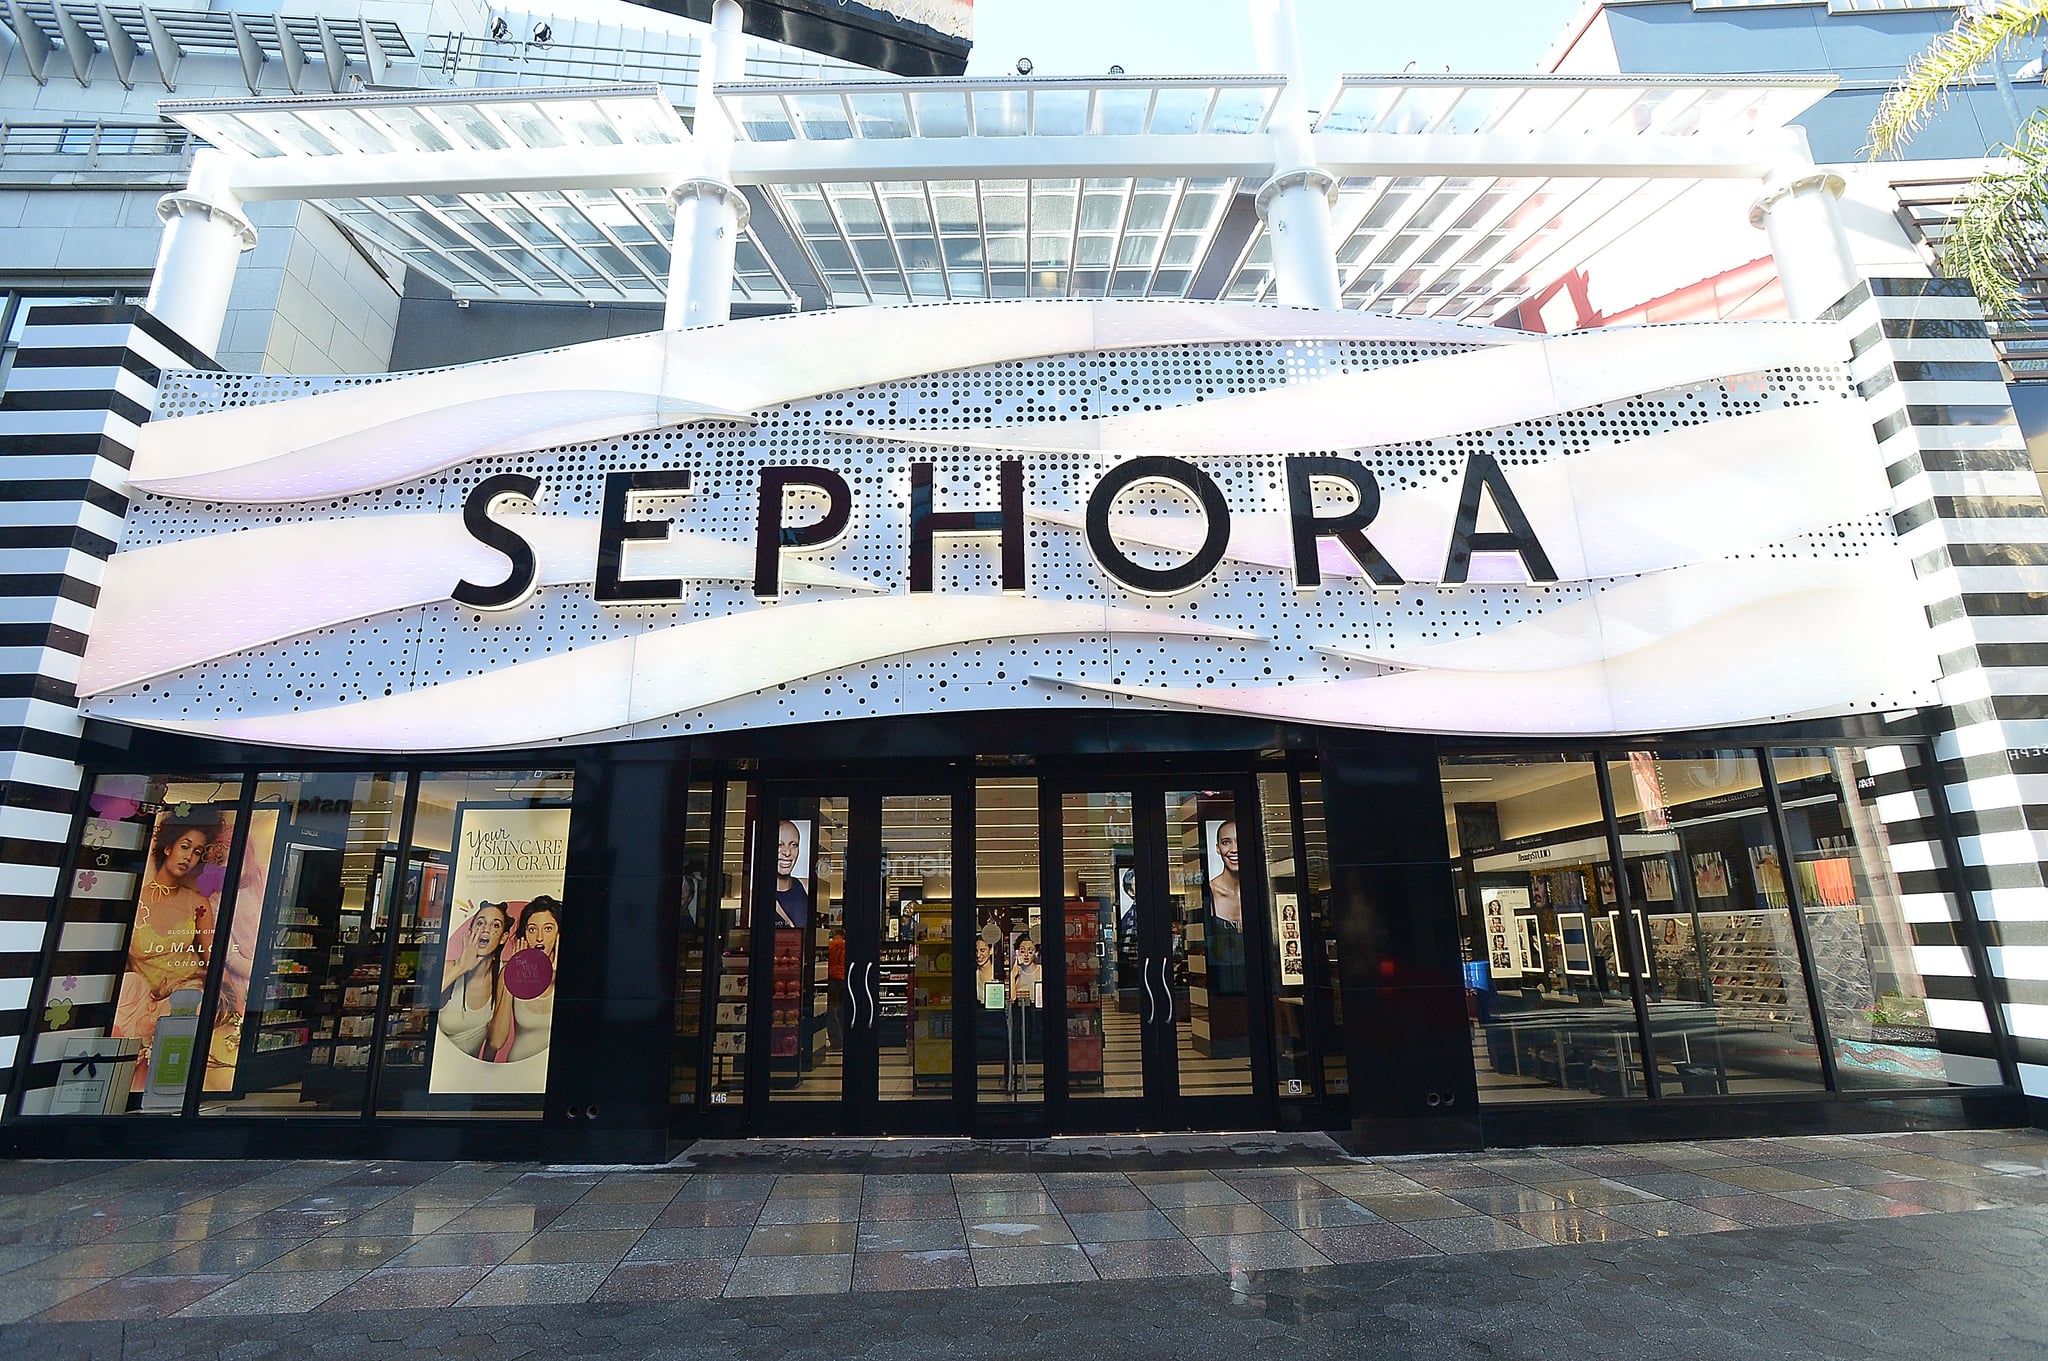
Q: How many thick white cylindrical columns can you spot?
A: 4